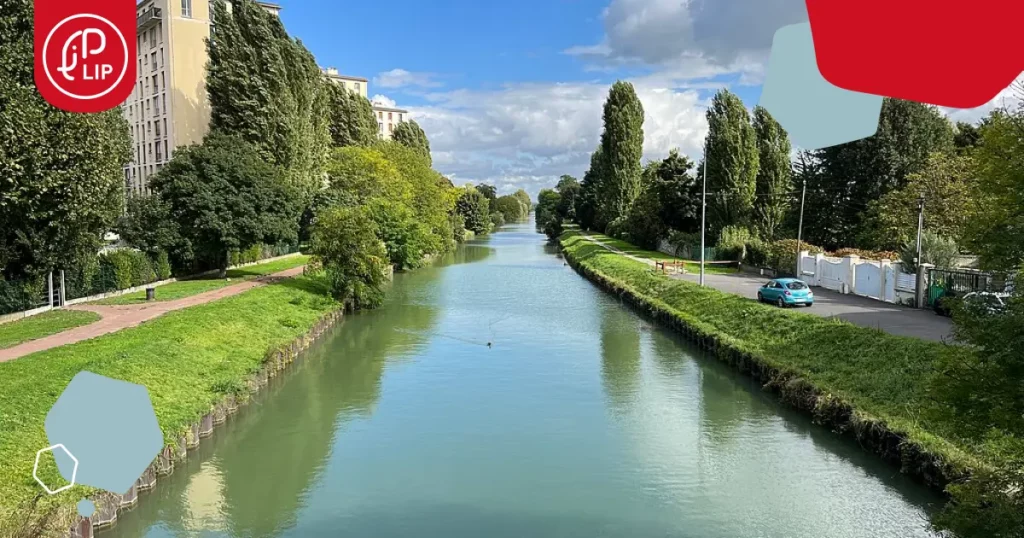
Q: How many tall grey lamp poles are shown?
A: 3